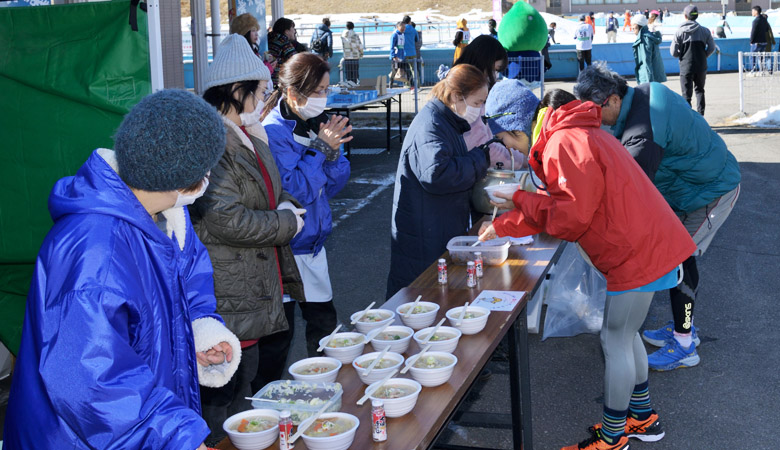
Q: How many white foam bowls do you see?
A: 13